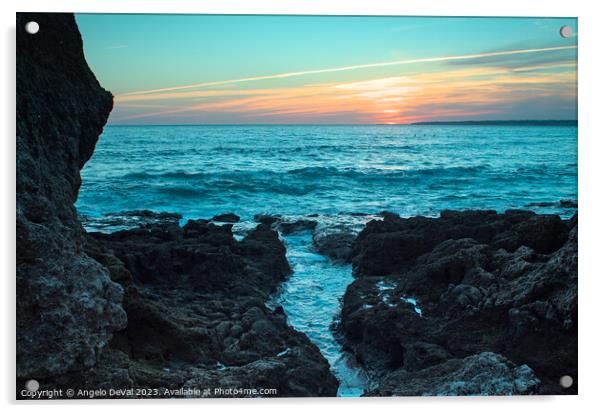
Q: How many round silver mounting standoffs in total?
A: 4